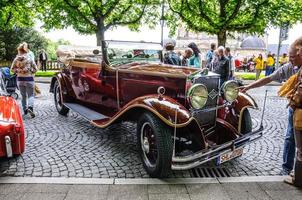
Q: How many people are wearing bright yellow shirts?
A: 3